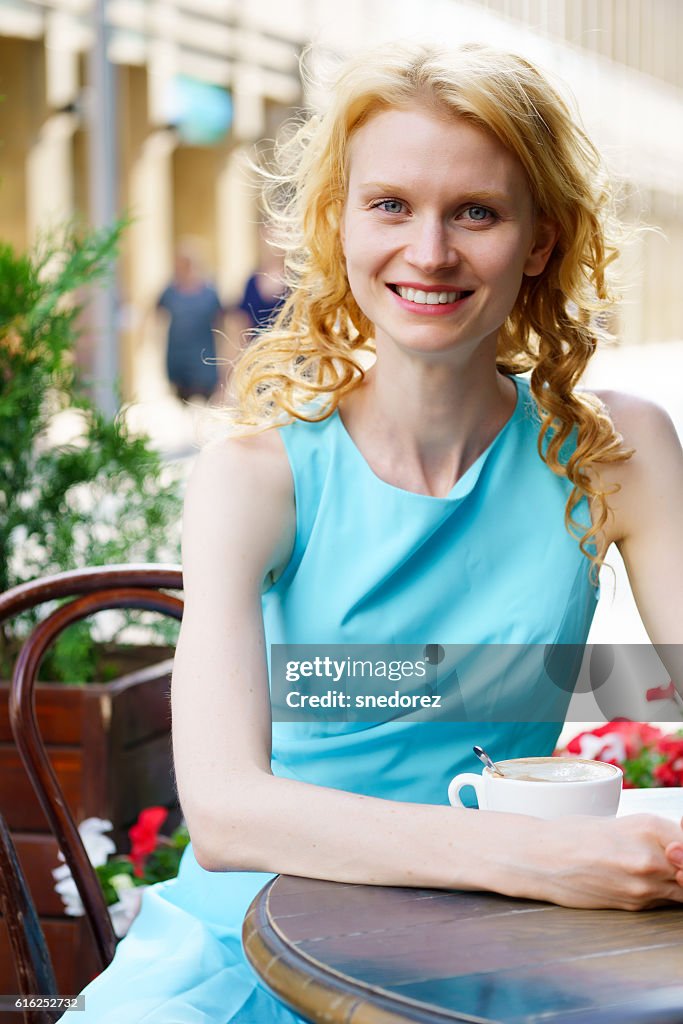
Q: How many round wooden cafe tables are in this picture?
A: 1